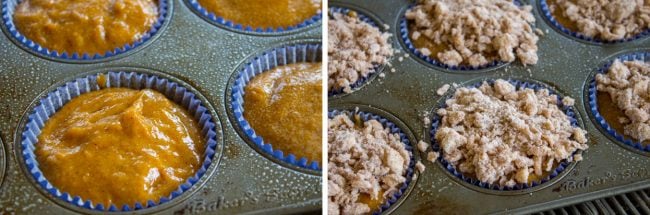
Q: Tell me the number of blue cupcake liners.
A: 10